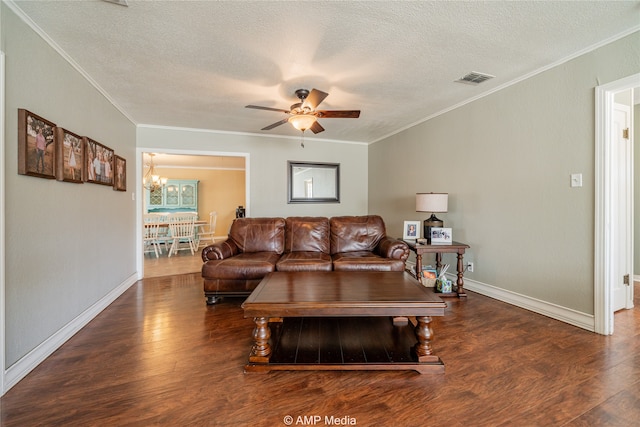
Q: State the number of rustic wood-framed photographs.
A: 4